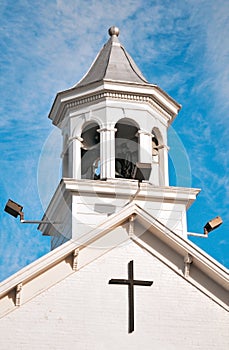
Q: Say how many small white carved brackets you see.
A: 4